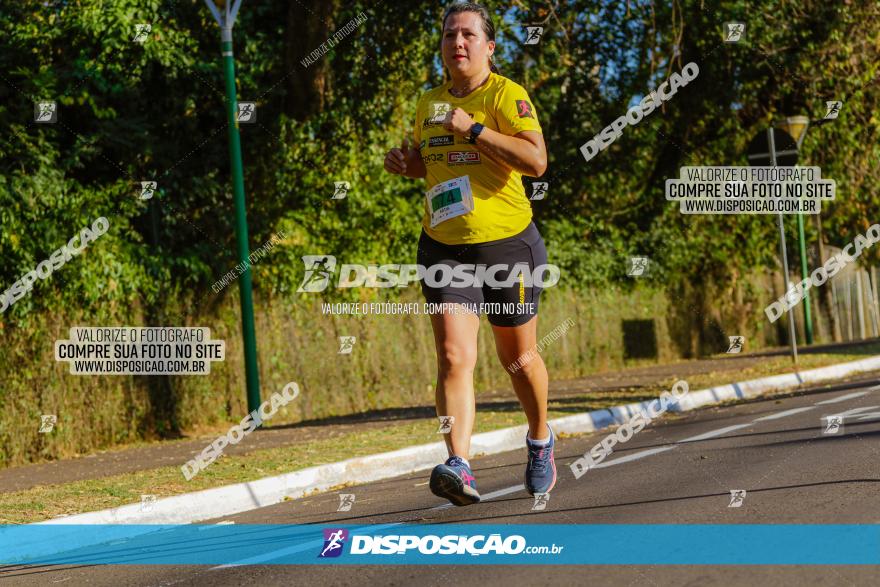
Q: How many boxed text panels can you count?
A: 2